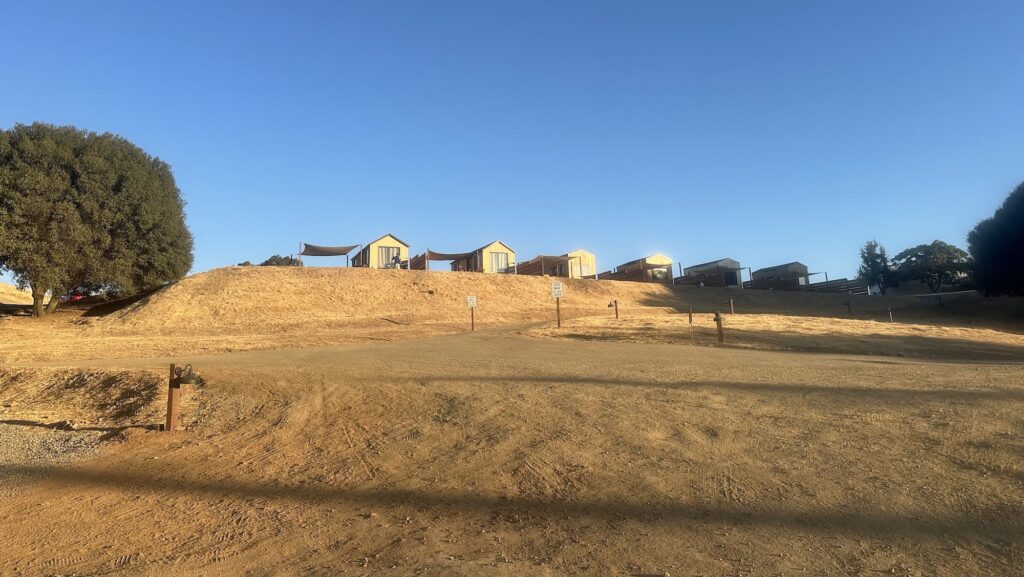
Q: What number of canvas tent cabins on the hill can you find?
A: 6